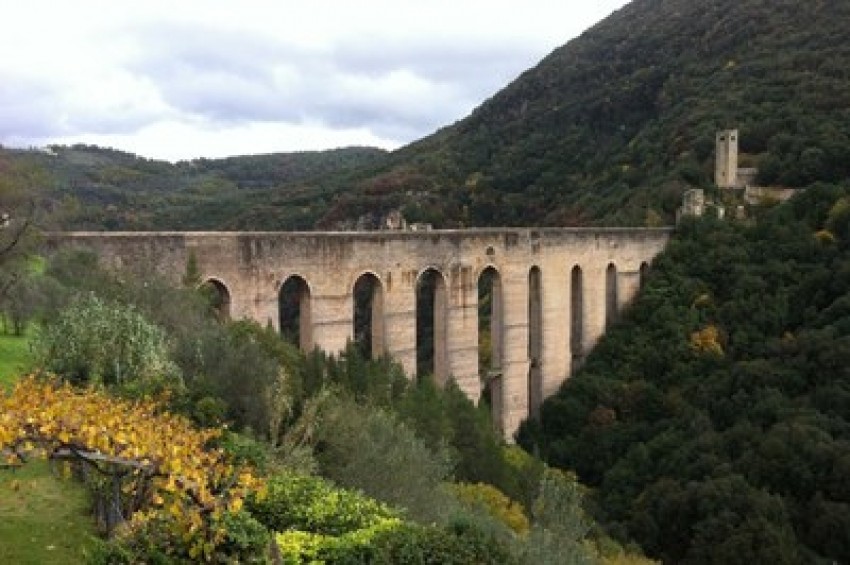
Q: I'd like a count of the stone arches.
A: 9